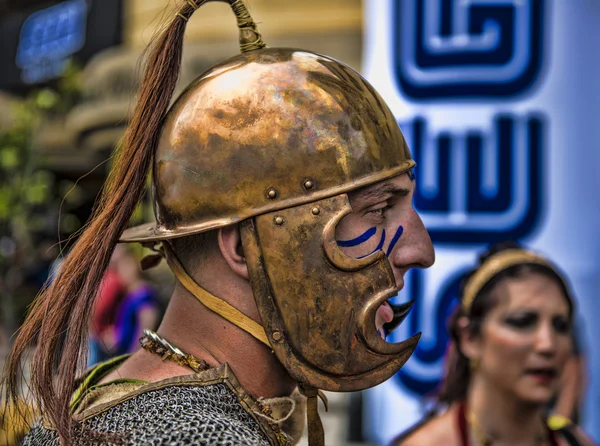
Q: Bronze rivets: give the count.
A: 5